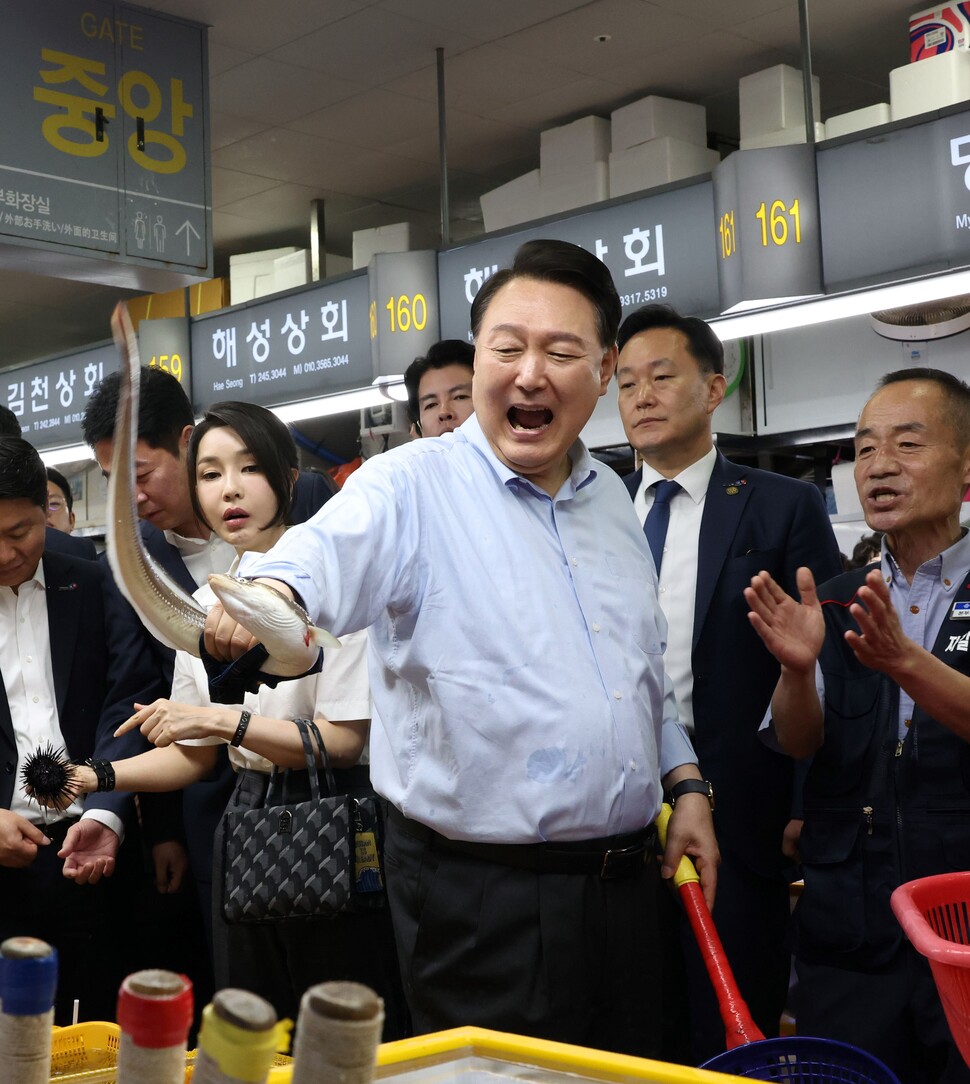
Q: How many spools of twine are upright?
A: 4